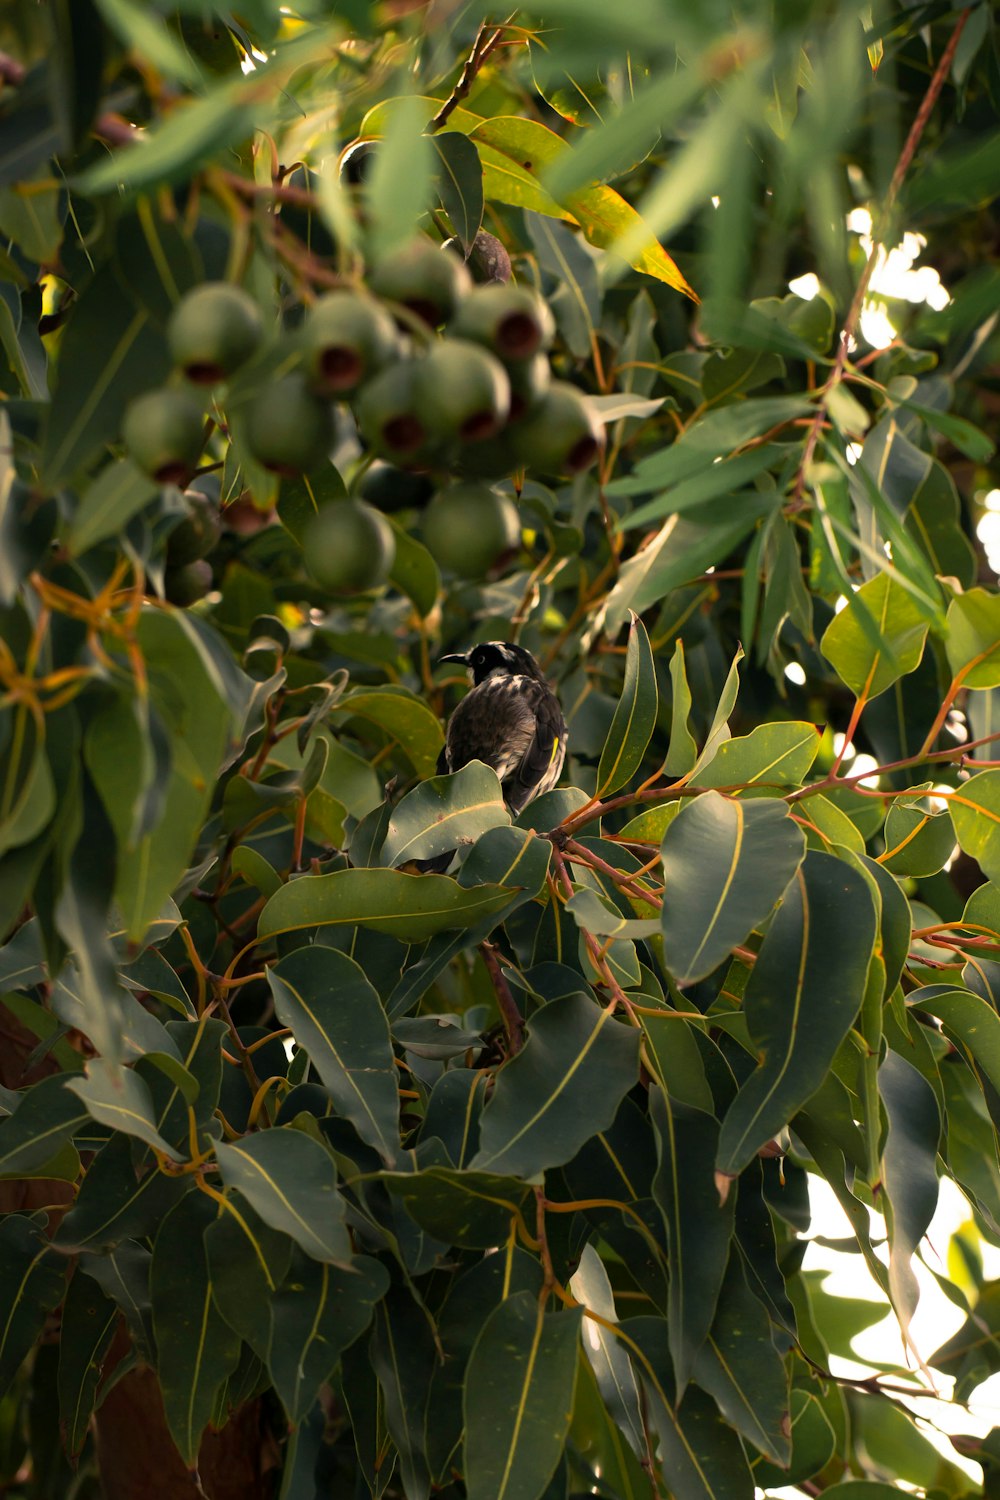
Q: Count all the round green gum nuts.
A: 12